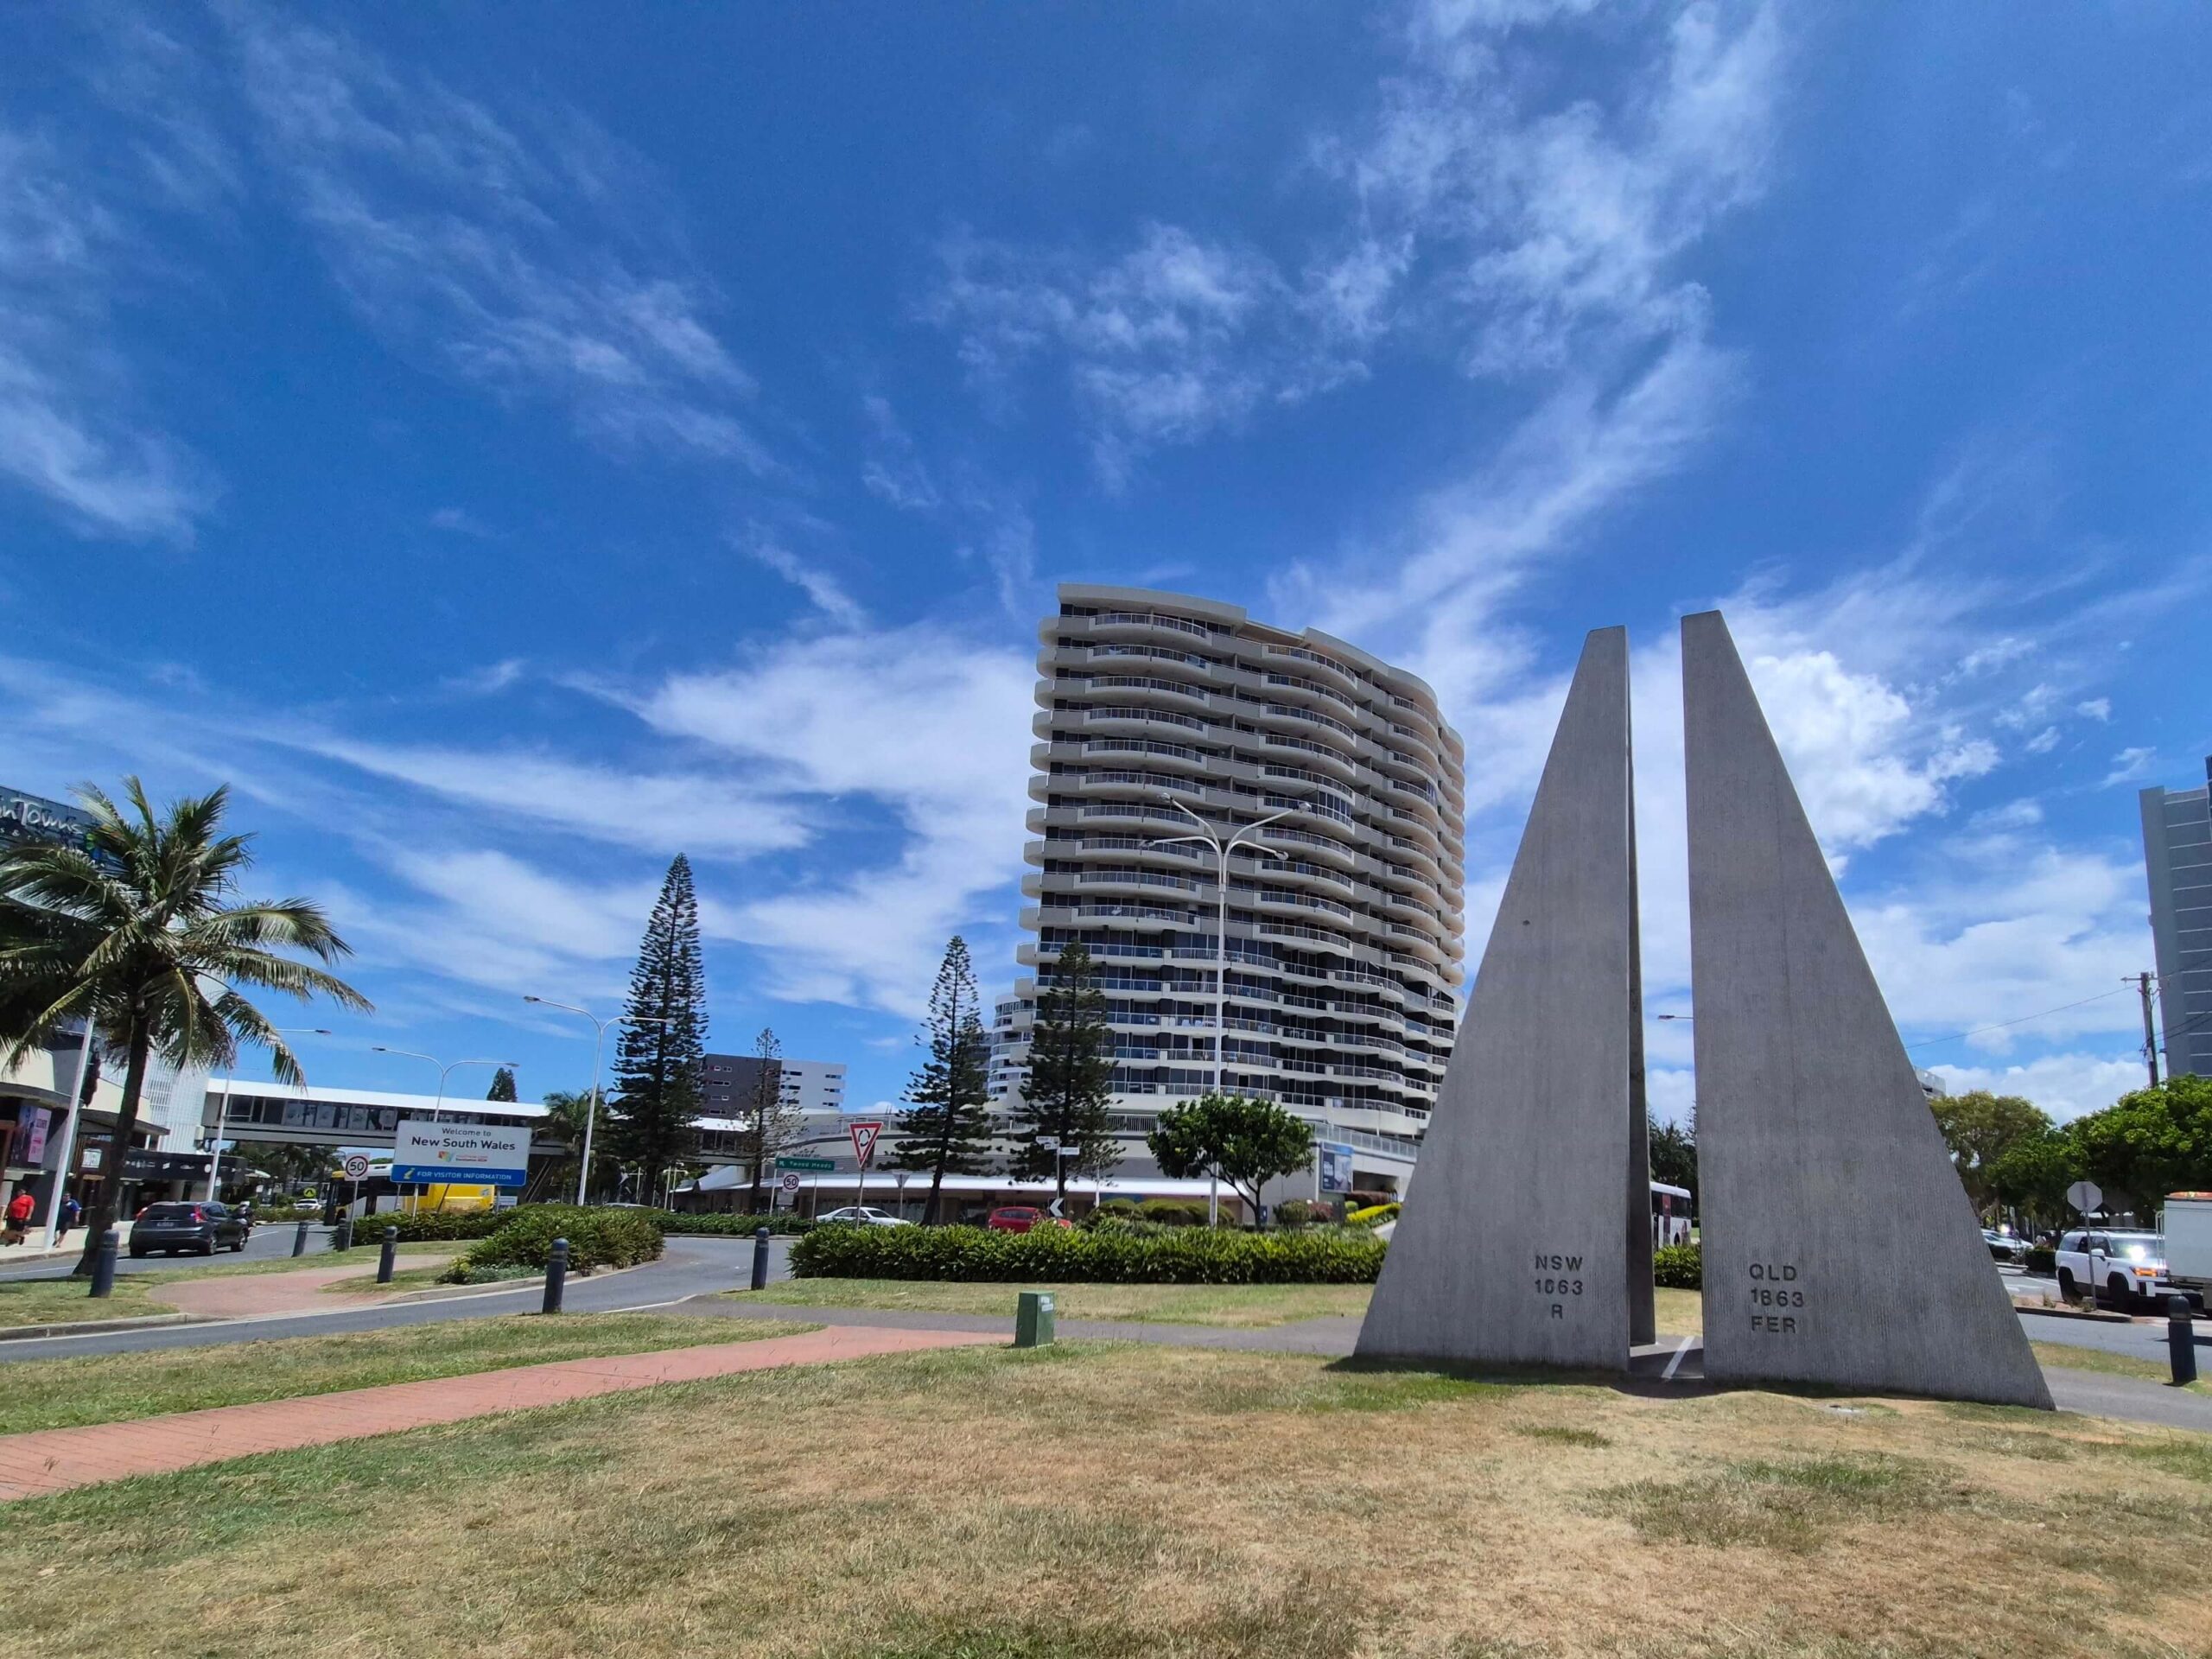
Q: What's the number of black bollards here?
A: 7